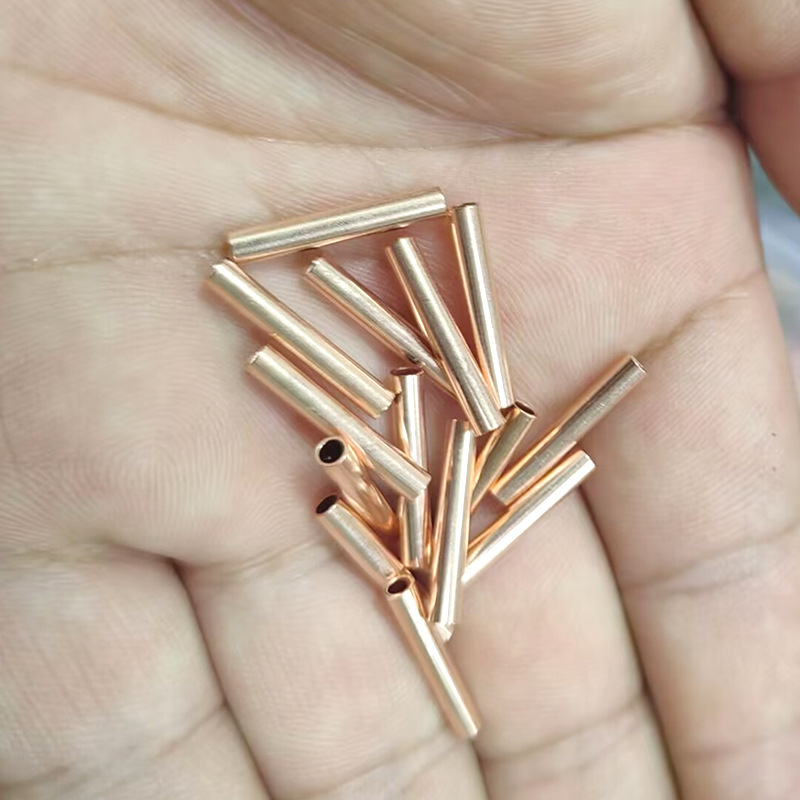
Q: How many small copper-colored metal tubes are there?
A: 14